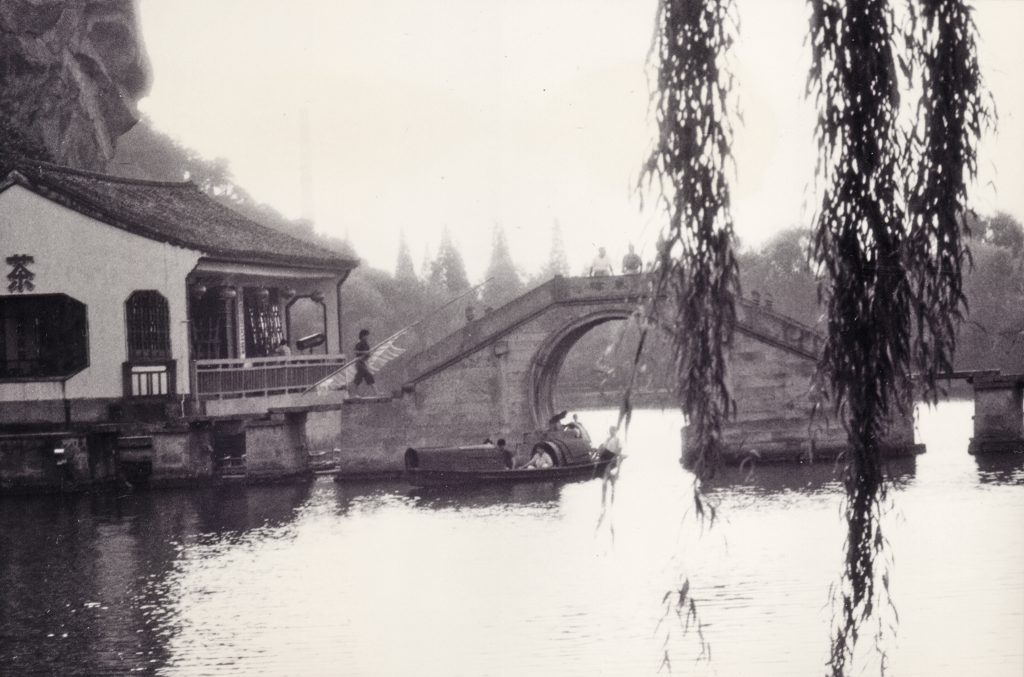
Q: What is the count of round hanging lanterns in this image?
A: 5